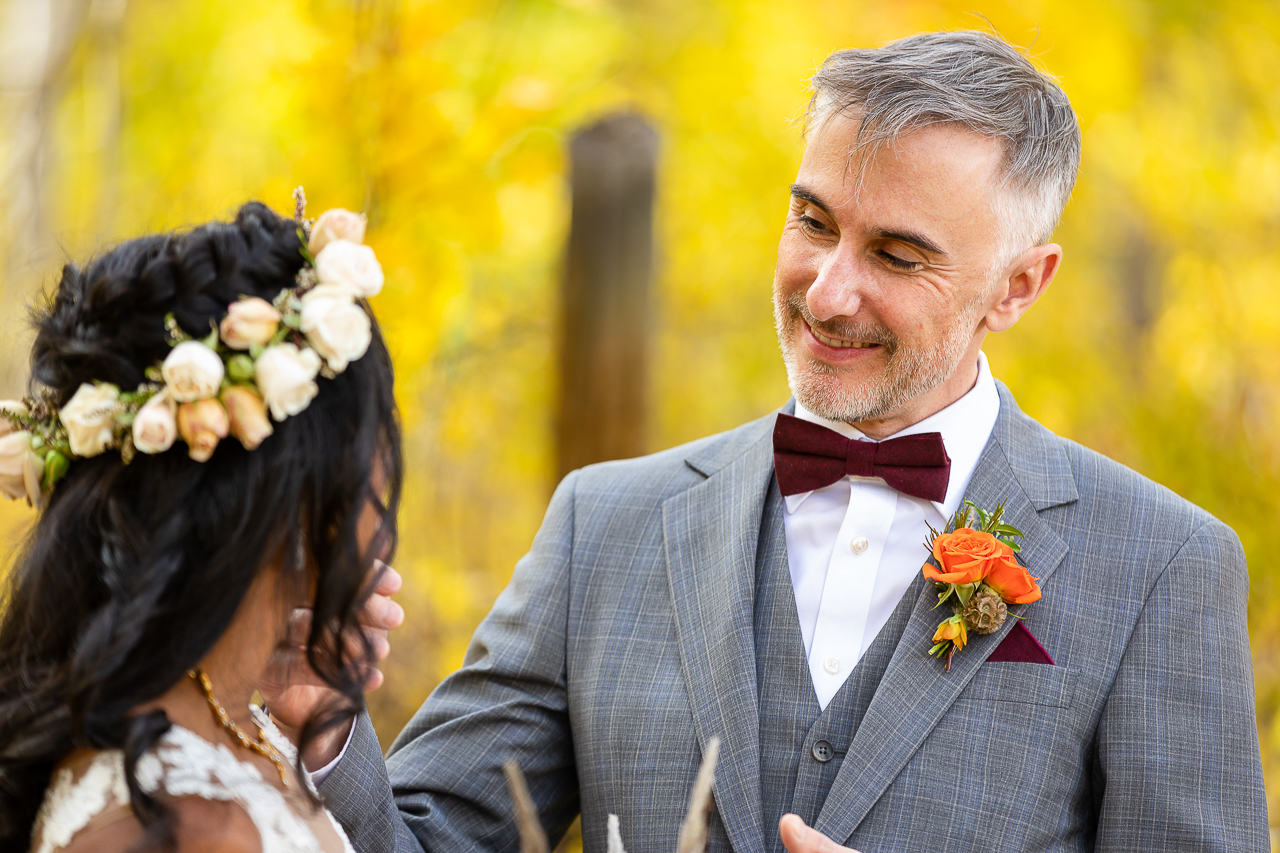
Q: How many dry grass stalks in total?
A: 3